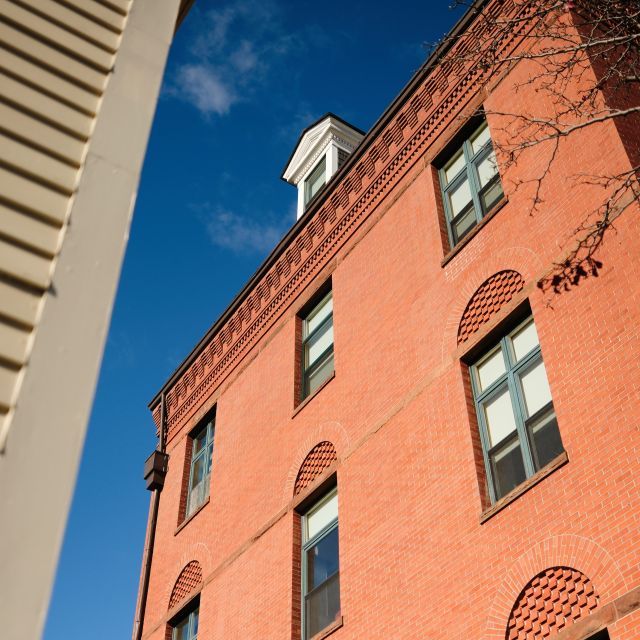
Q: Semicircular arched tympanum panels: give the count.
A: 4